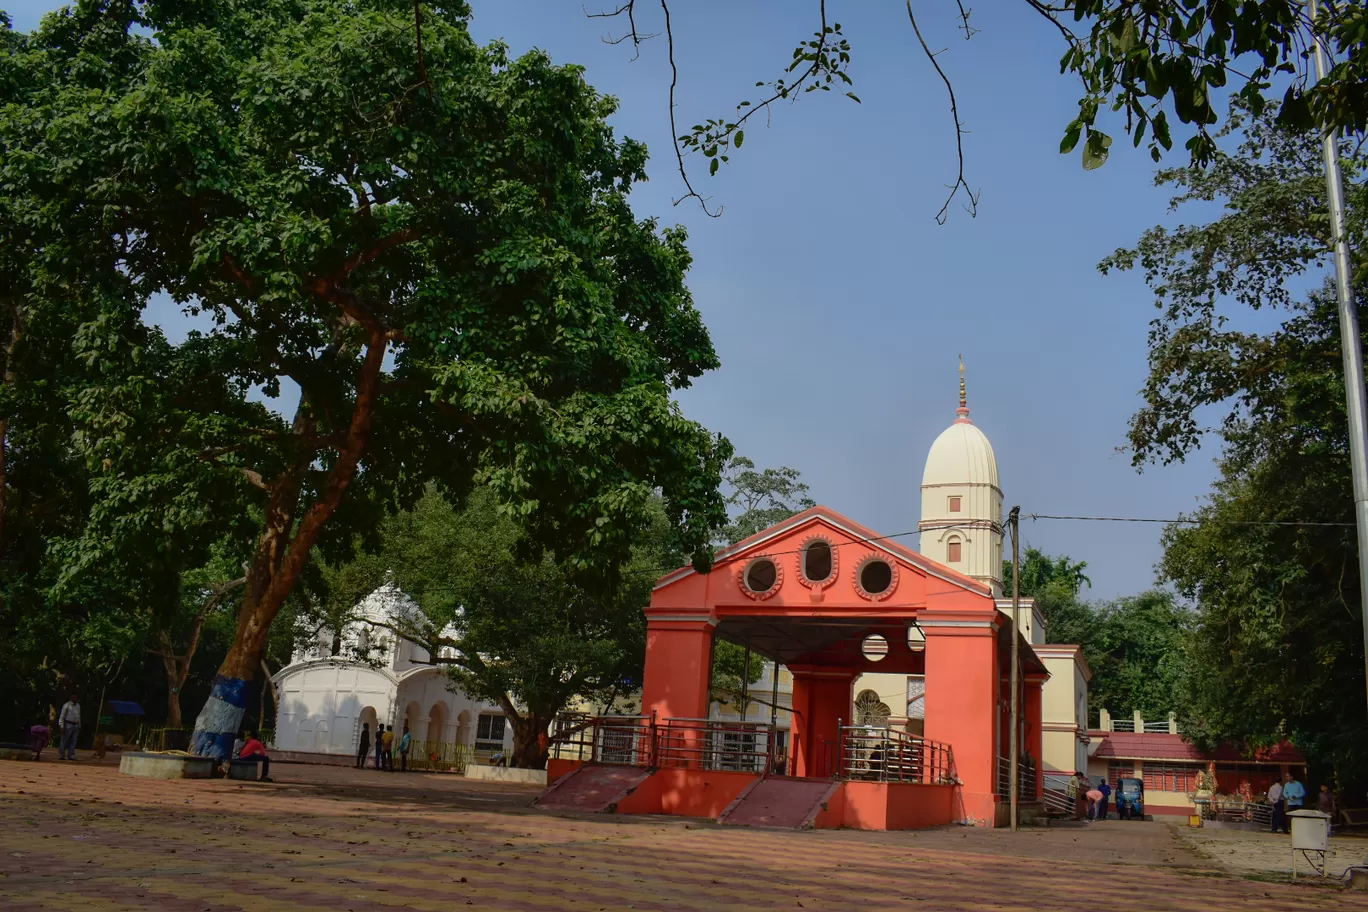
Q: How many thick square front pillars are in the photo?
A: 2